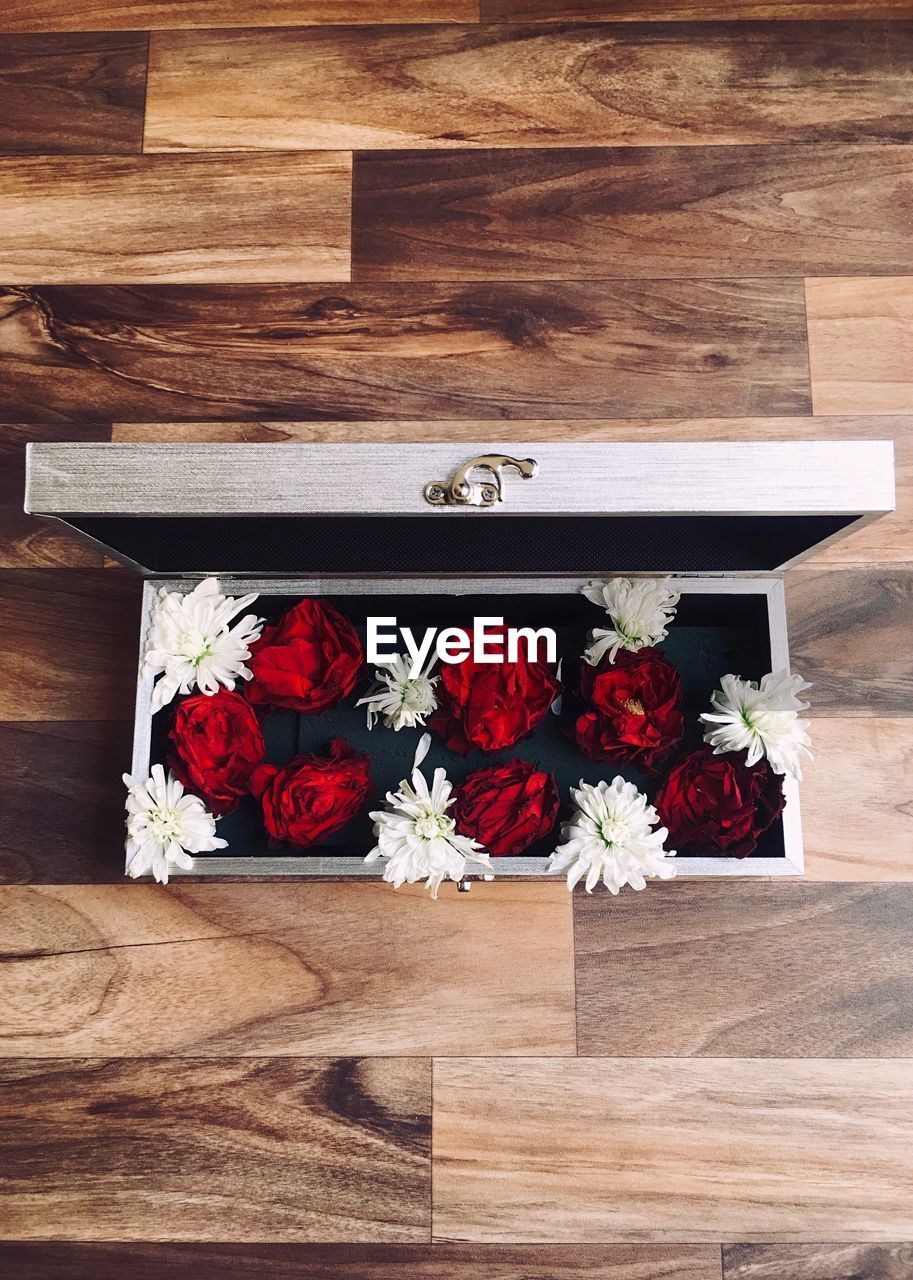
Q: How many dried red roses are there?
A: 7